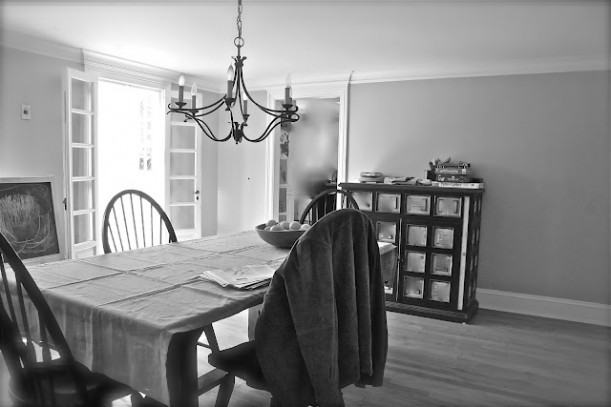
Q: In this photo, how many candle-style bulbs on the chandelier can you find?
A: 6